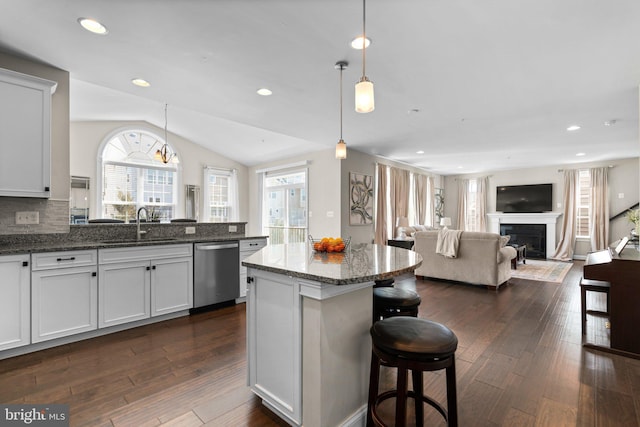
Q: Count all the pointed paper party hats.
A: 0